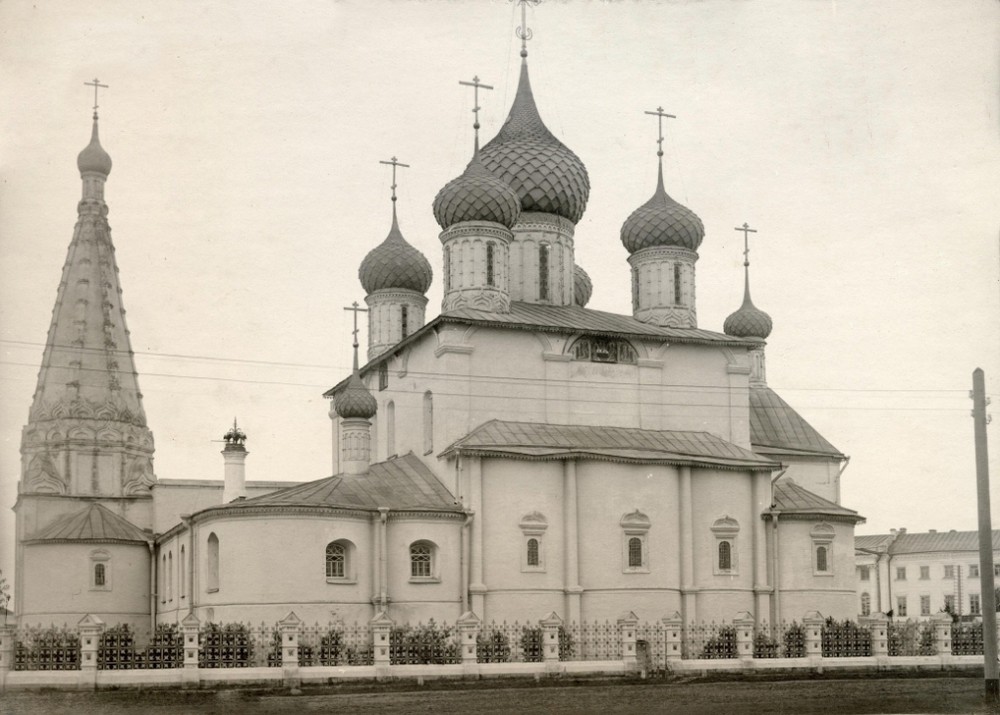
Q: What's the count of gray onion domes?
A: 8